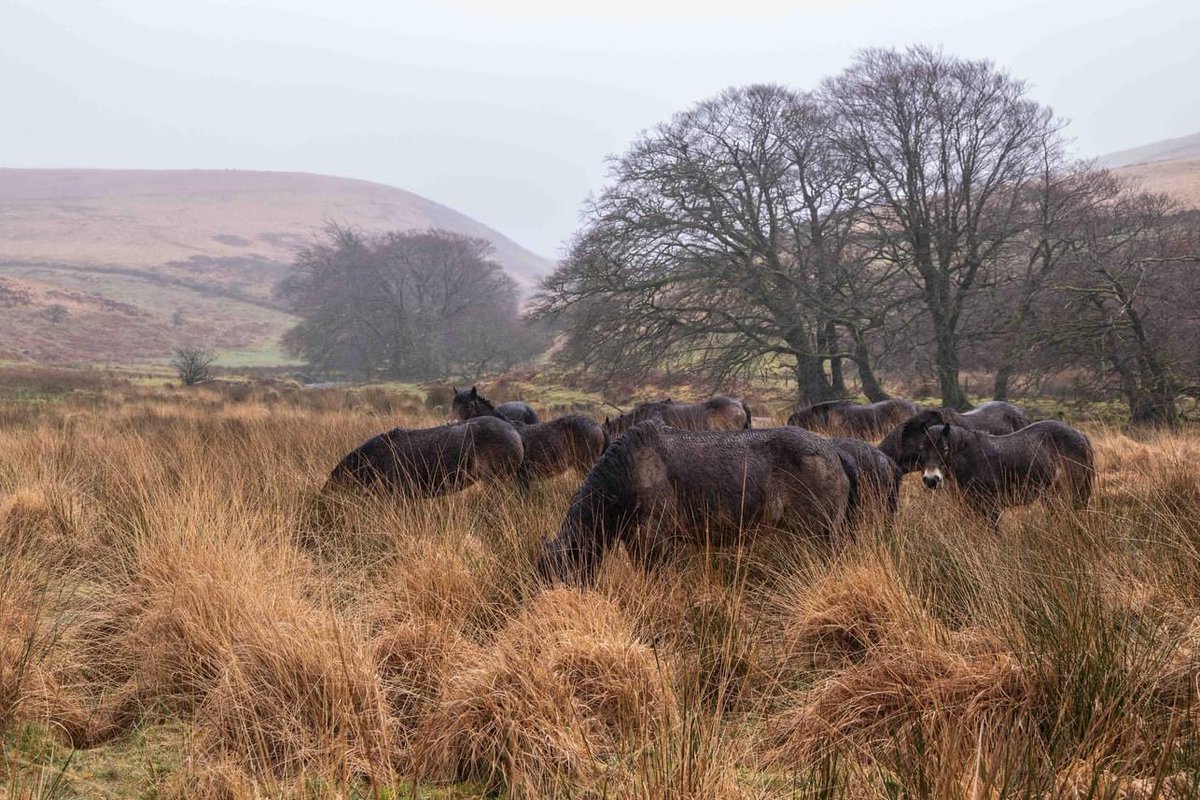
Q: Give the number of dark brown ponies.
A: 9